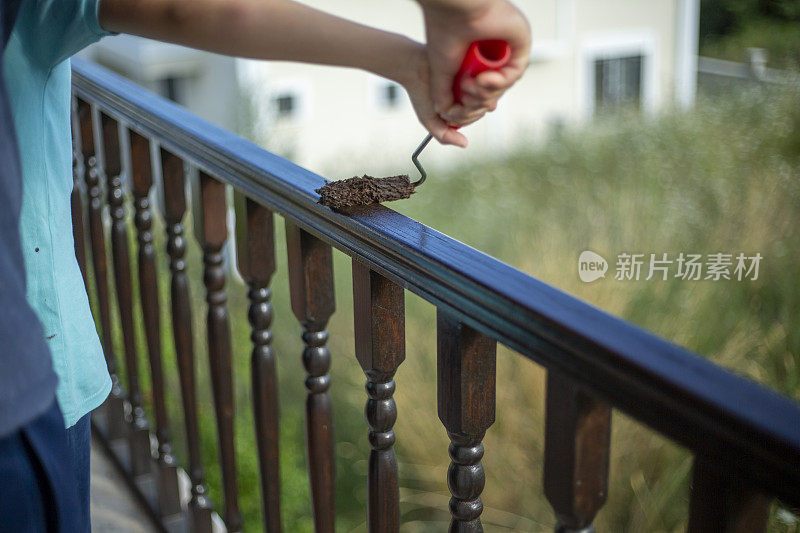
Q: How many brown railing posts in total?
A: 12